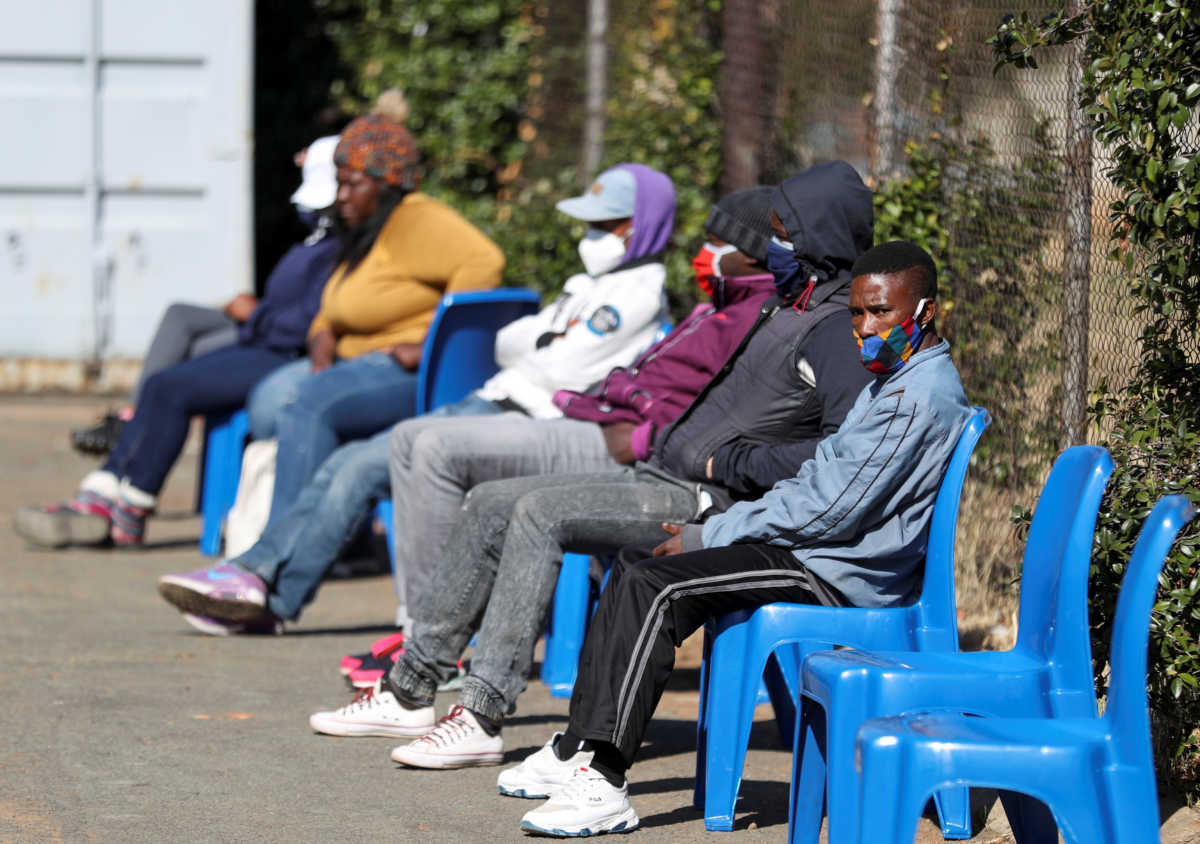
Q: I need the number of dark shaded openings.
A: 1